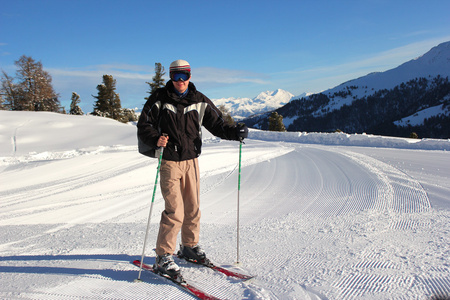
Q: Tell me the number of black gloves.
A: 1